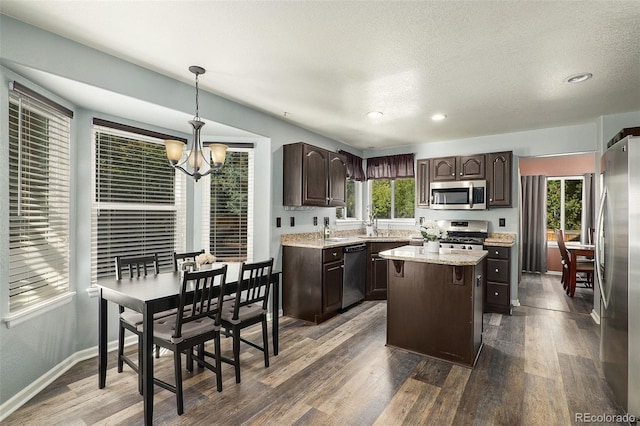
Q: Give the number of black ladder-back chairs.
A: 4